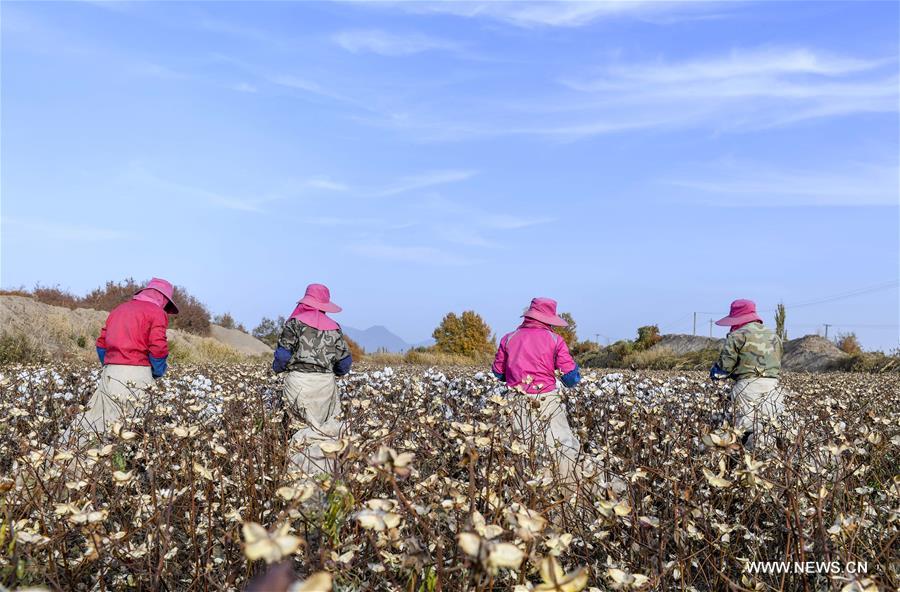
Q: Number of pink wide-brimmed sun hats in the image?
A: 4